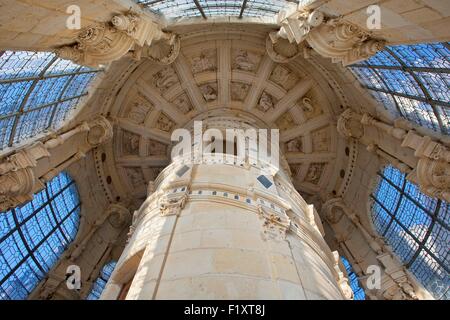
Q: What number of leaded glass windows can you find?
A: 7